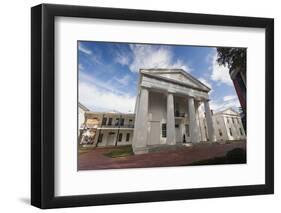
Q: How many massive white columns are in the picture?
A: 4